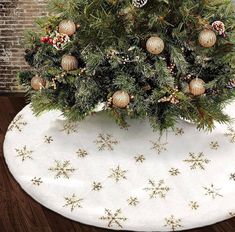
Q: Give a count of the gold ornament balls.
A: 7